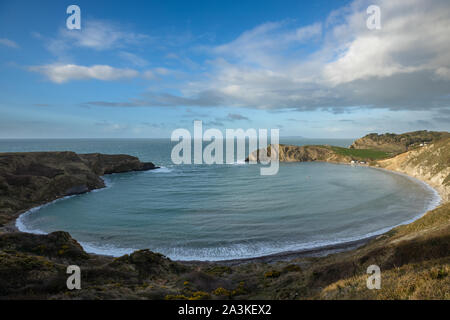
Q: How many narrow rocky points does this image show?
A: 2